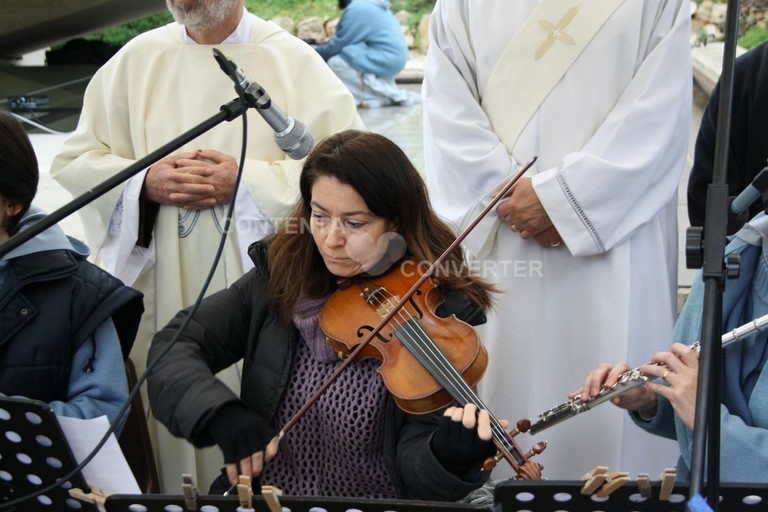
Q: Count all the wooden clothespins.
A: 8